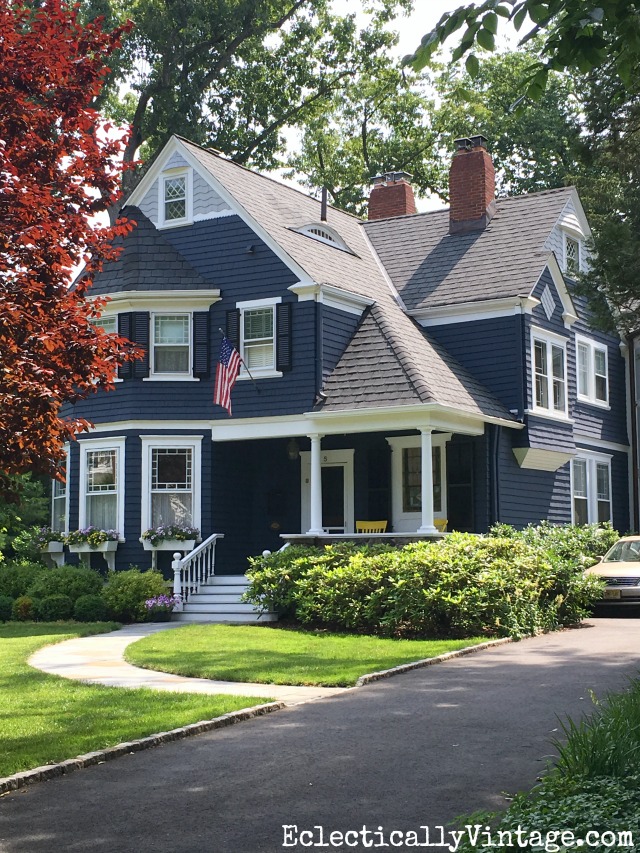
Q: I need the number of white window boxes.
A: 3